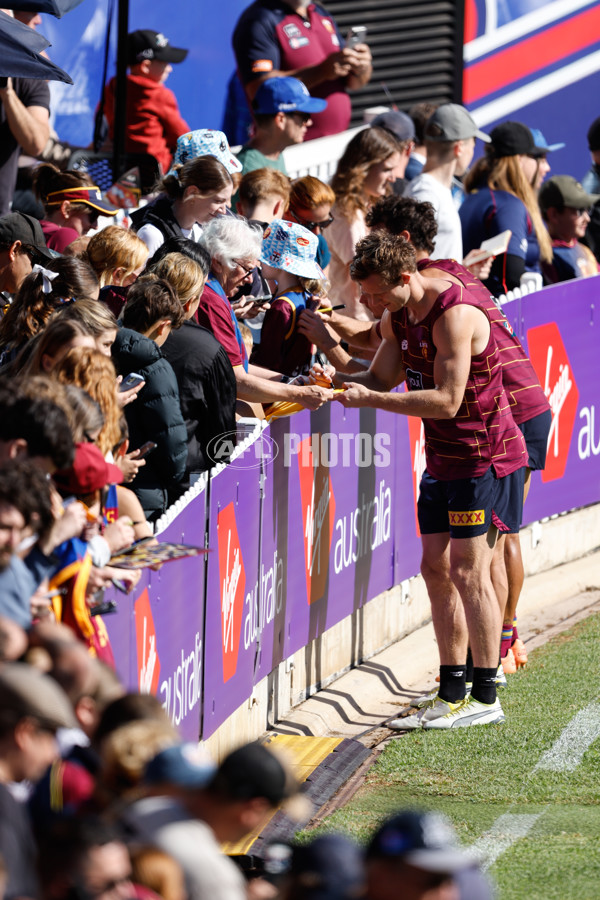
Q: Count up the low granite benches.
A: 0